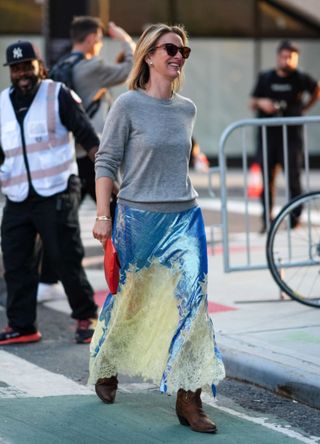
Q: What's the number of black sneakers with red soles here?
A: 2